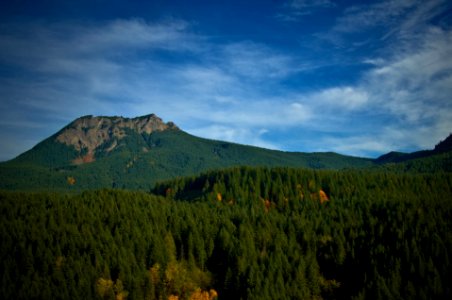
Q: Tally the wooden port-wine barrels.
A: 0